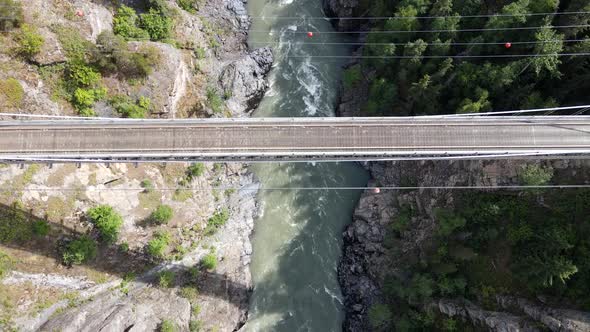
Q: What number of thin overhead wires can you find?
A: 5